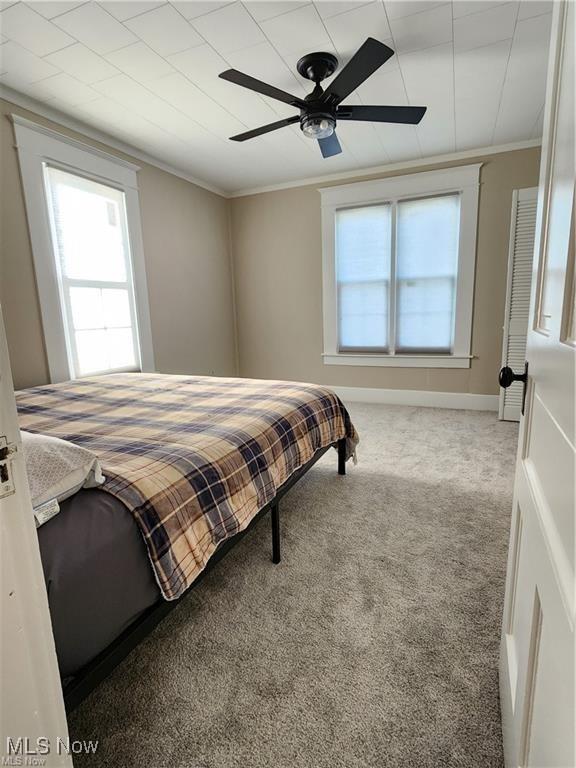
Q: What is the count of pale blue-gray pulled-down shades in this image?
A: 2